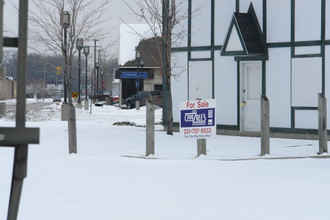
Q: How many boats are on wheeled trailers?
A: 0